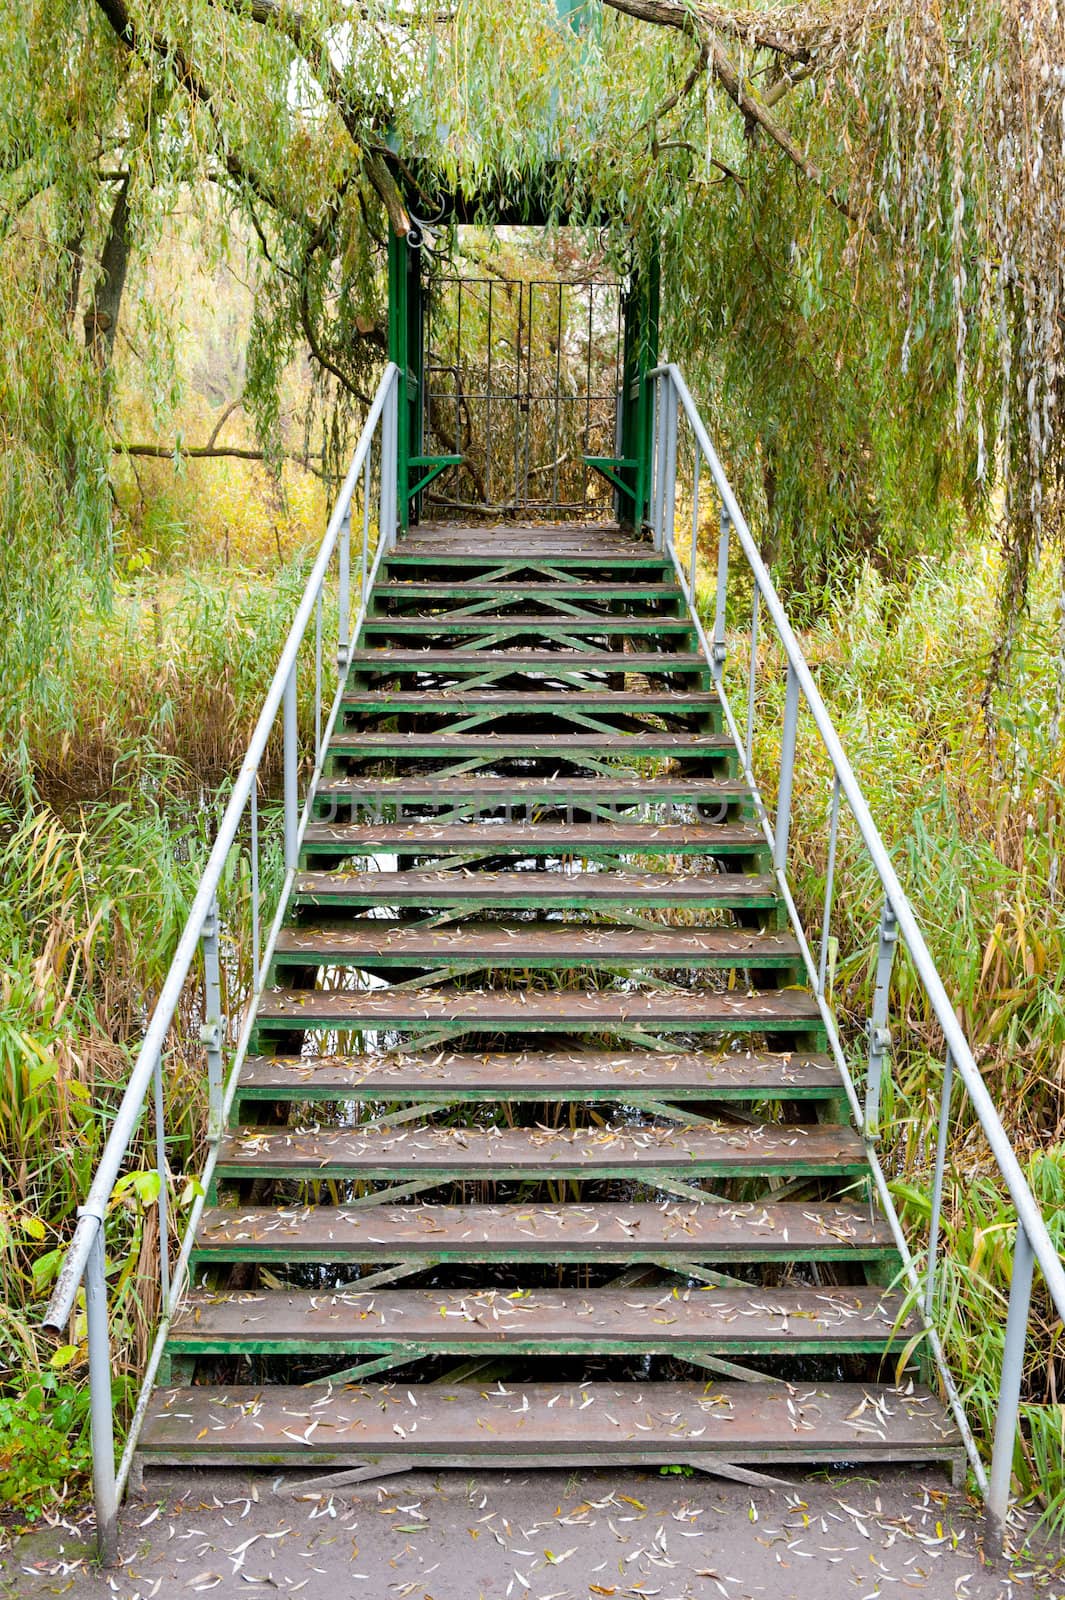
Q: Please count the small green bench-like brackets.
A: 2